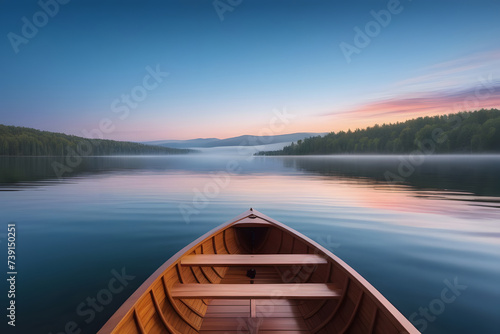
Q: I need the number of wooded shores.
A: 2